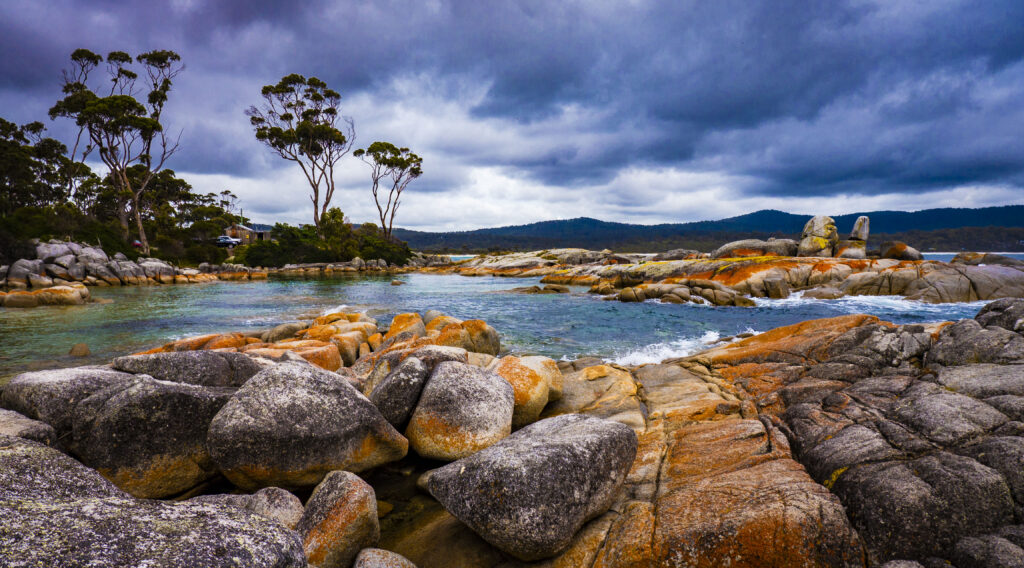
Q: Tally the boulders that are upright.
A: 2